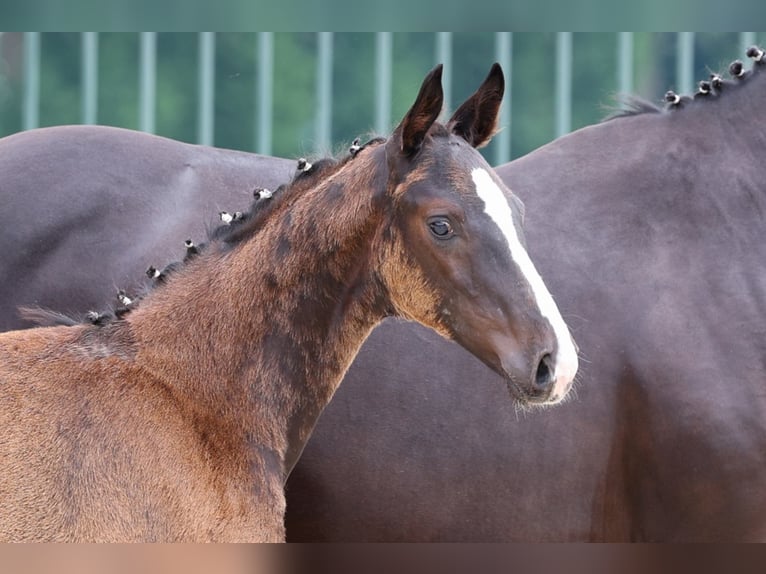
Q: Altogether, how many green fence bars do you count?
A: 13